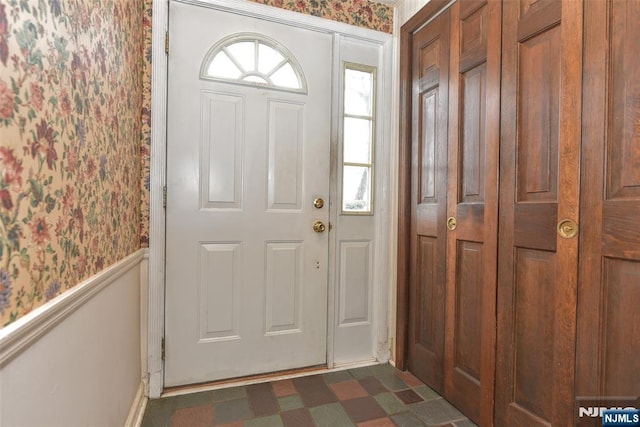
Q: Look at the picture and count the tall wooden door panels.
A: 4